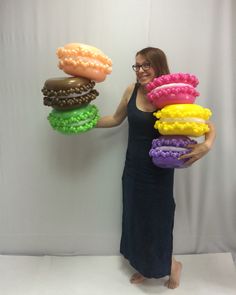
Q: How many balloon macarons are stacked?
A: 6